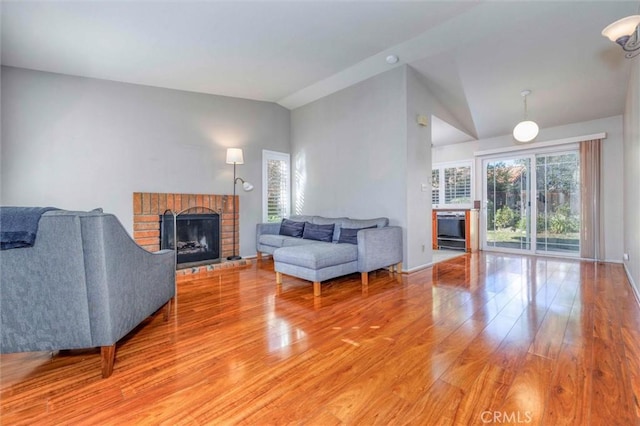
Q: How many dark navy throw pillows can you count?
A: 3